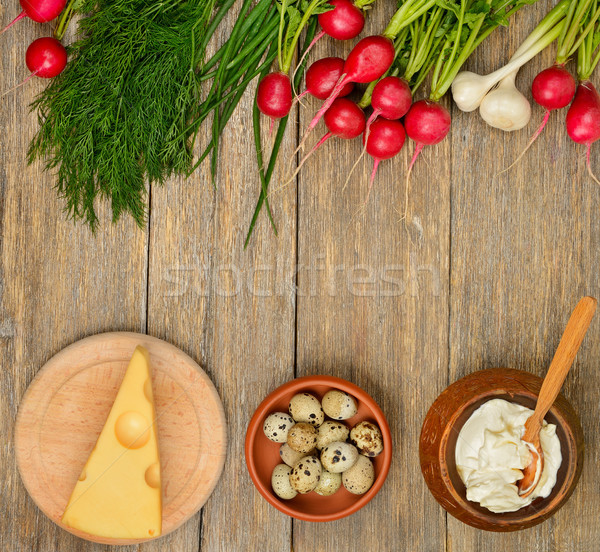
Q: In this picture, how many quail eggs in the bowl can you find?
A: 12